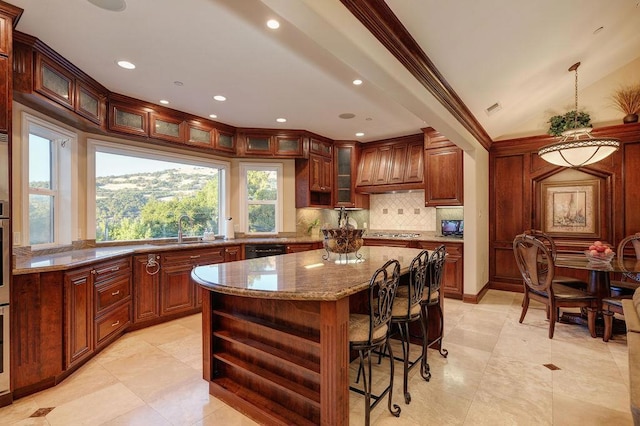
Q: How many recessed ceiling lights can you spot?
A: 8